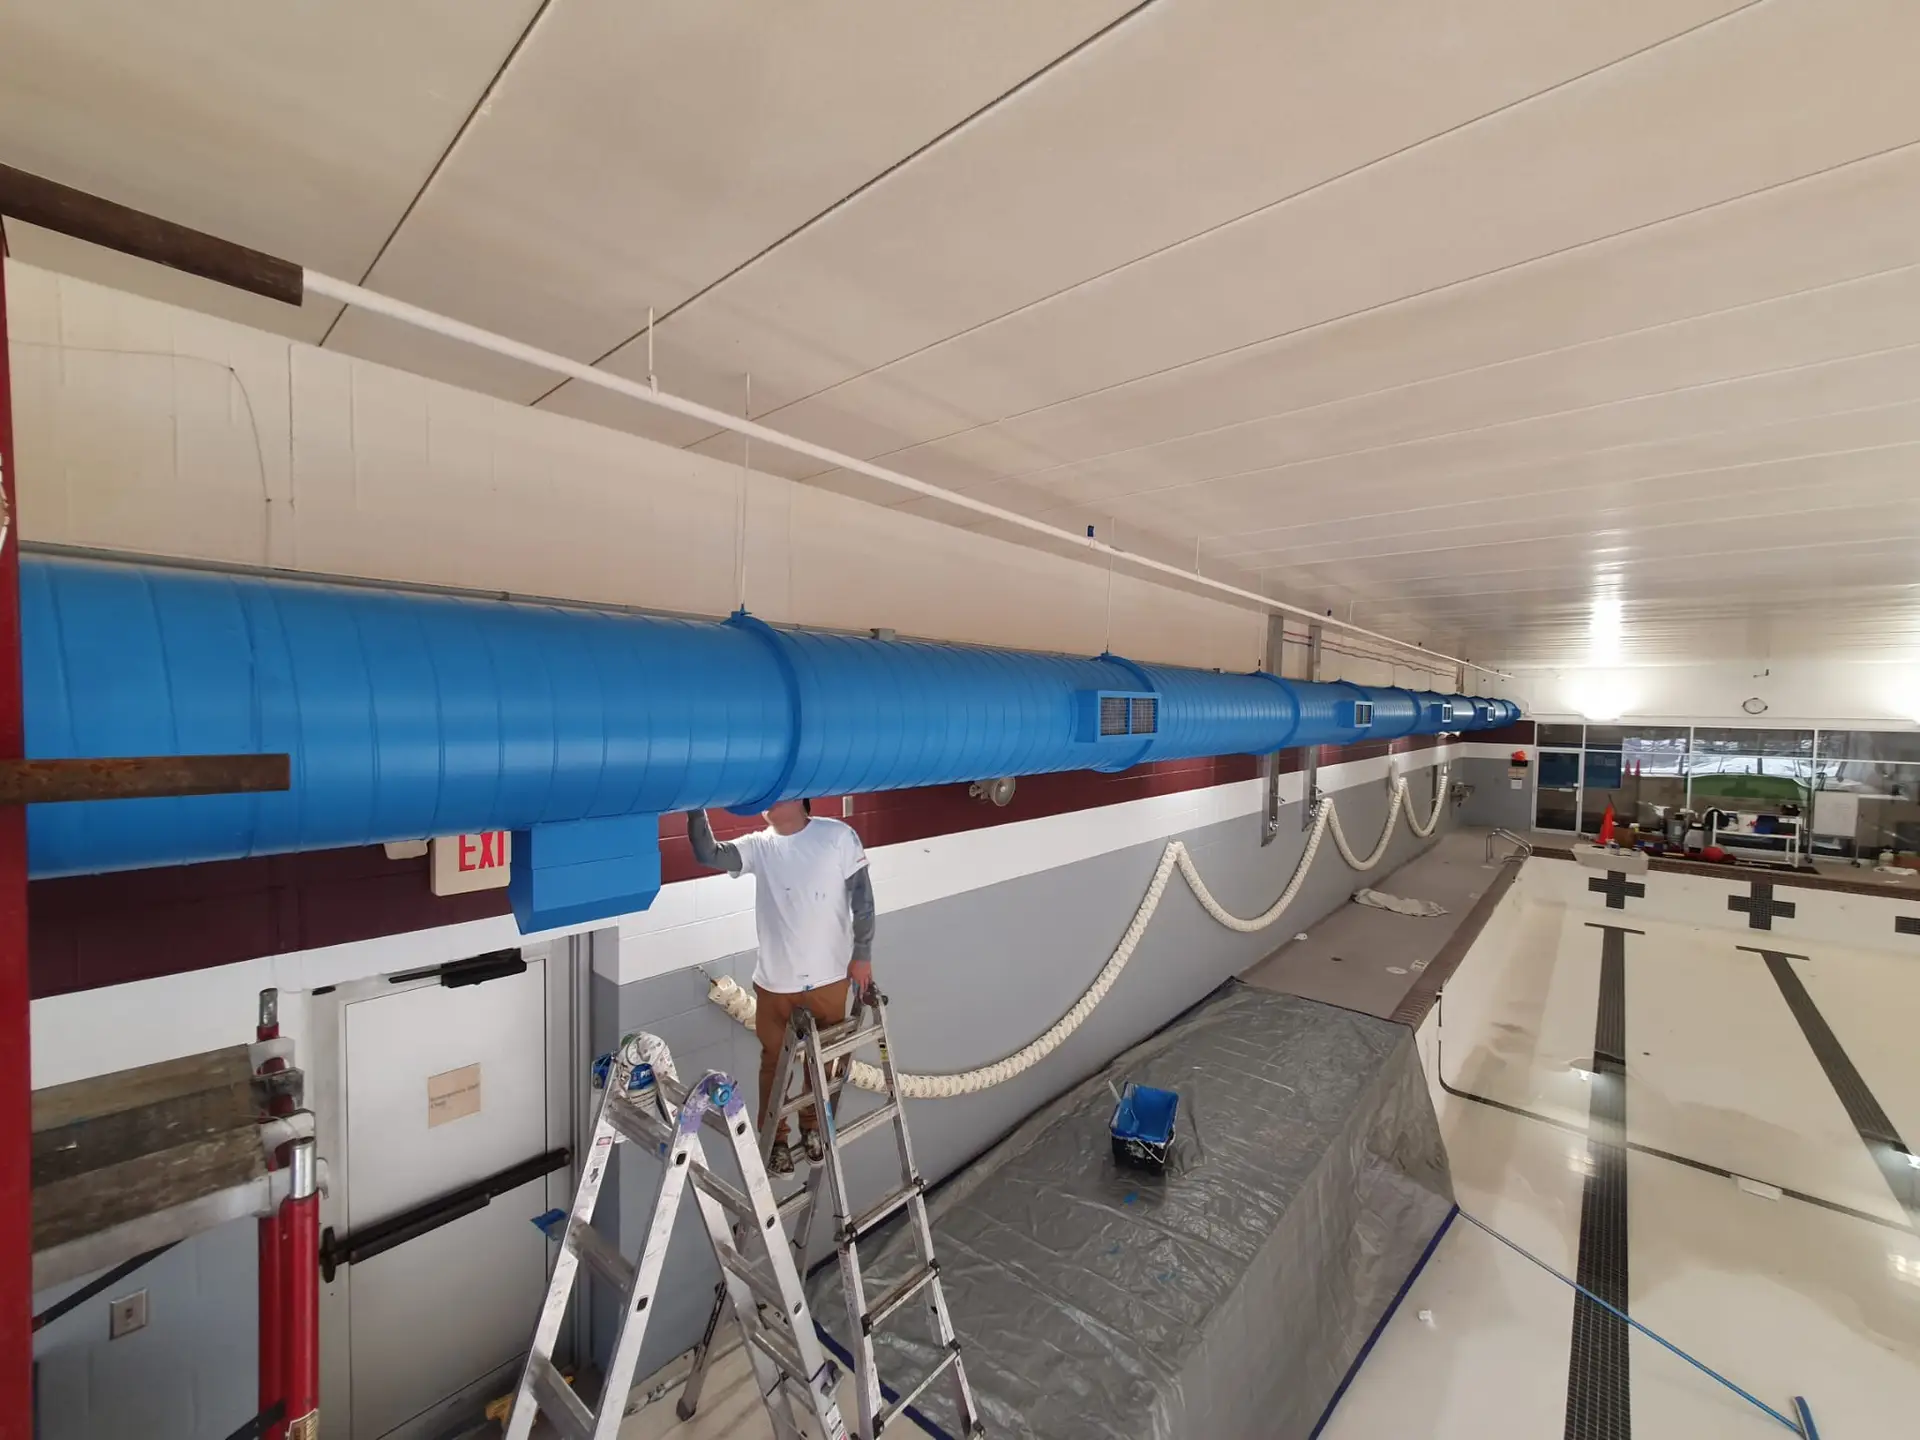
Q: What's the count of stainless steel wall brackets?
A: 2